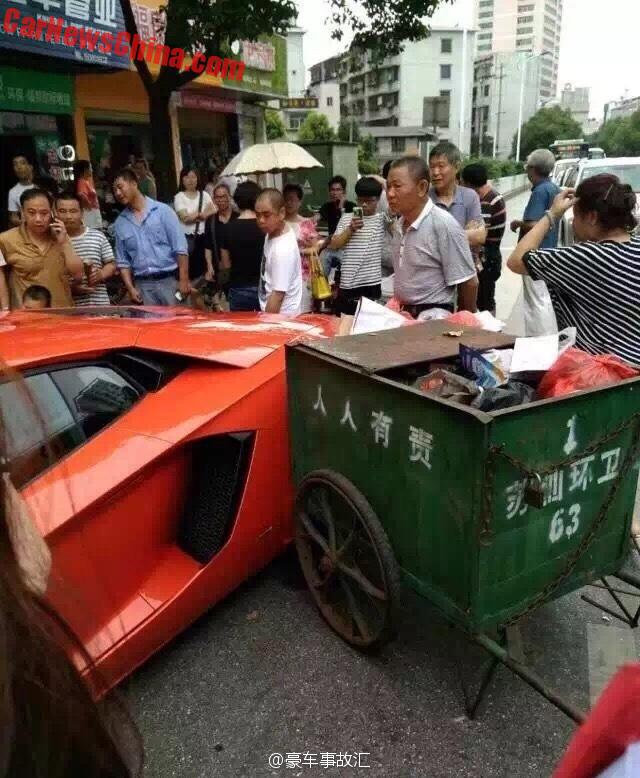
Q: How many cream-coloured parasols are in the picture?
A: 1